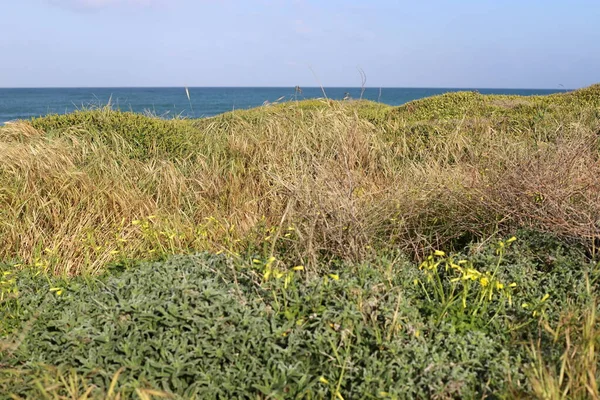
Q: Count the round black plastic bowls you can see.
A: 0